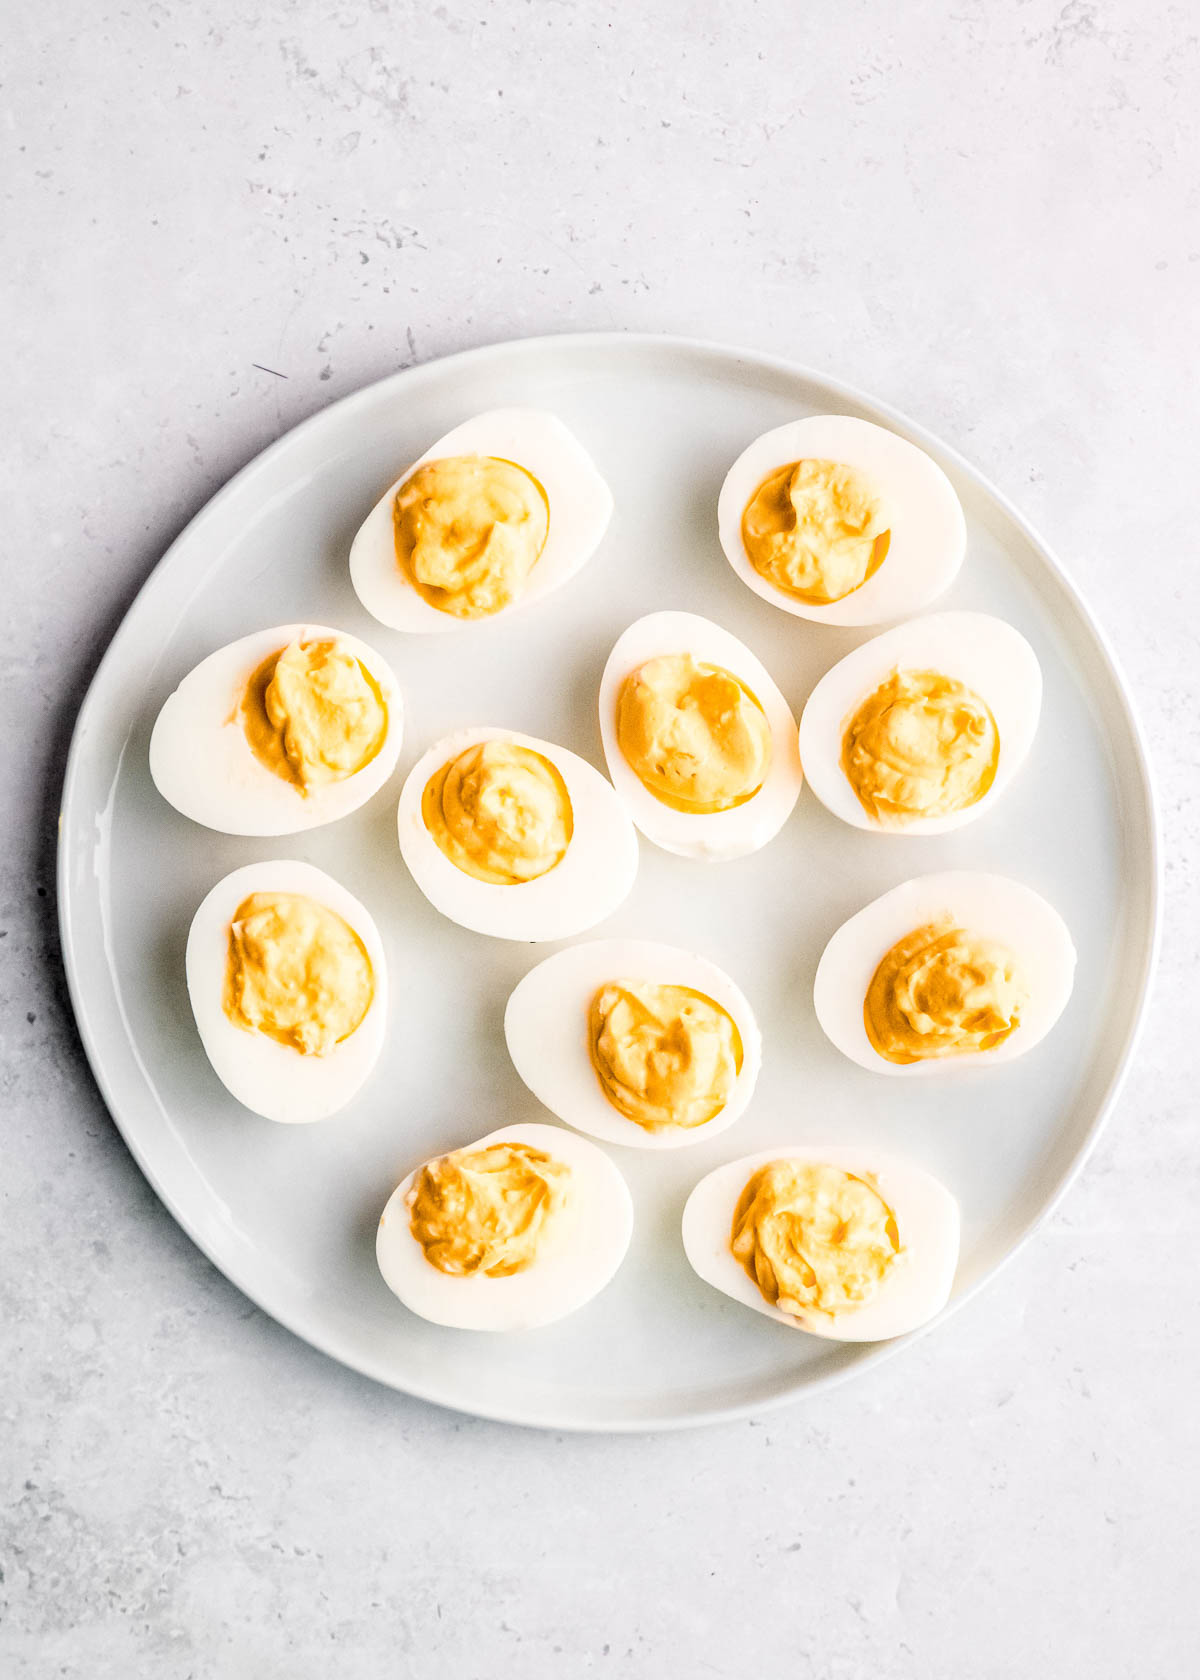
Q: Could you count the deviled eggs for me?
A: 11